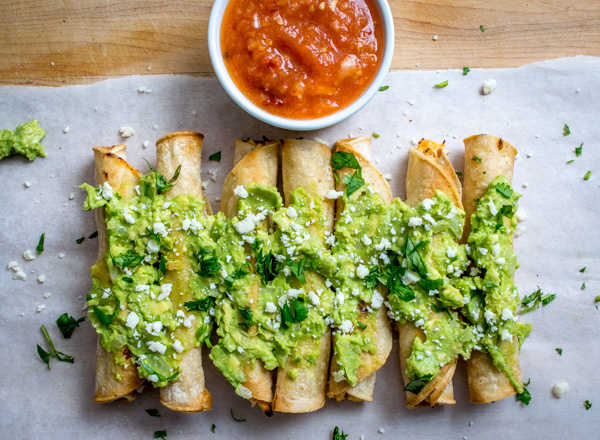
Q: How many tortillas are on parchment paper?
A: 7